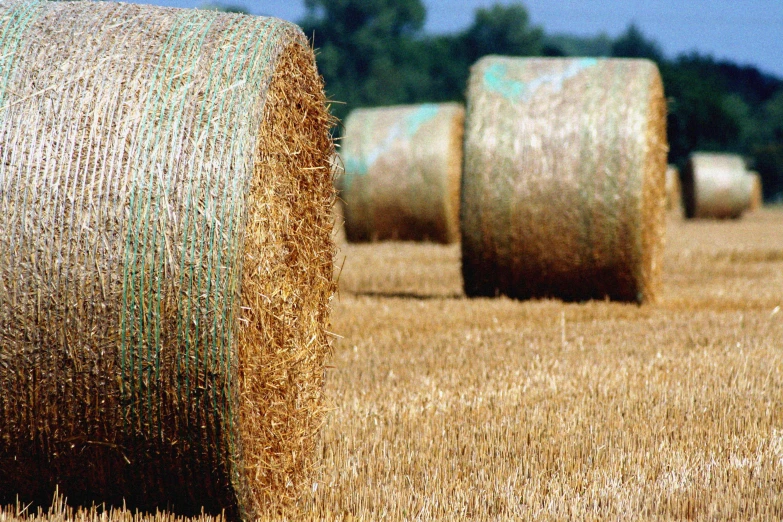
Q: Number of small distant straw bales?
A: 3